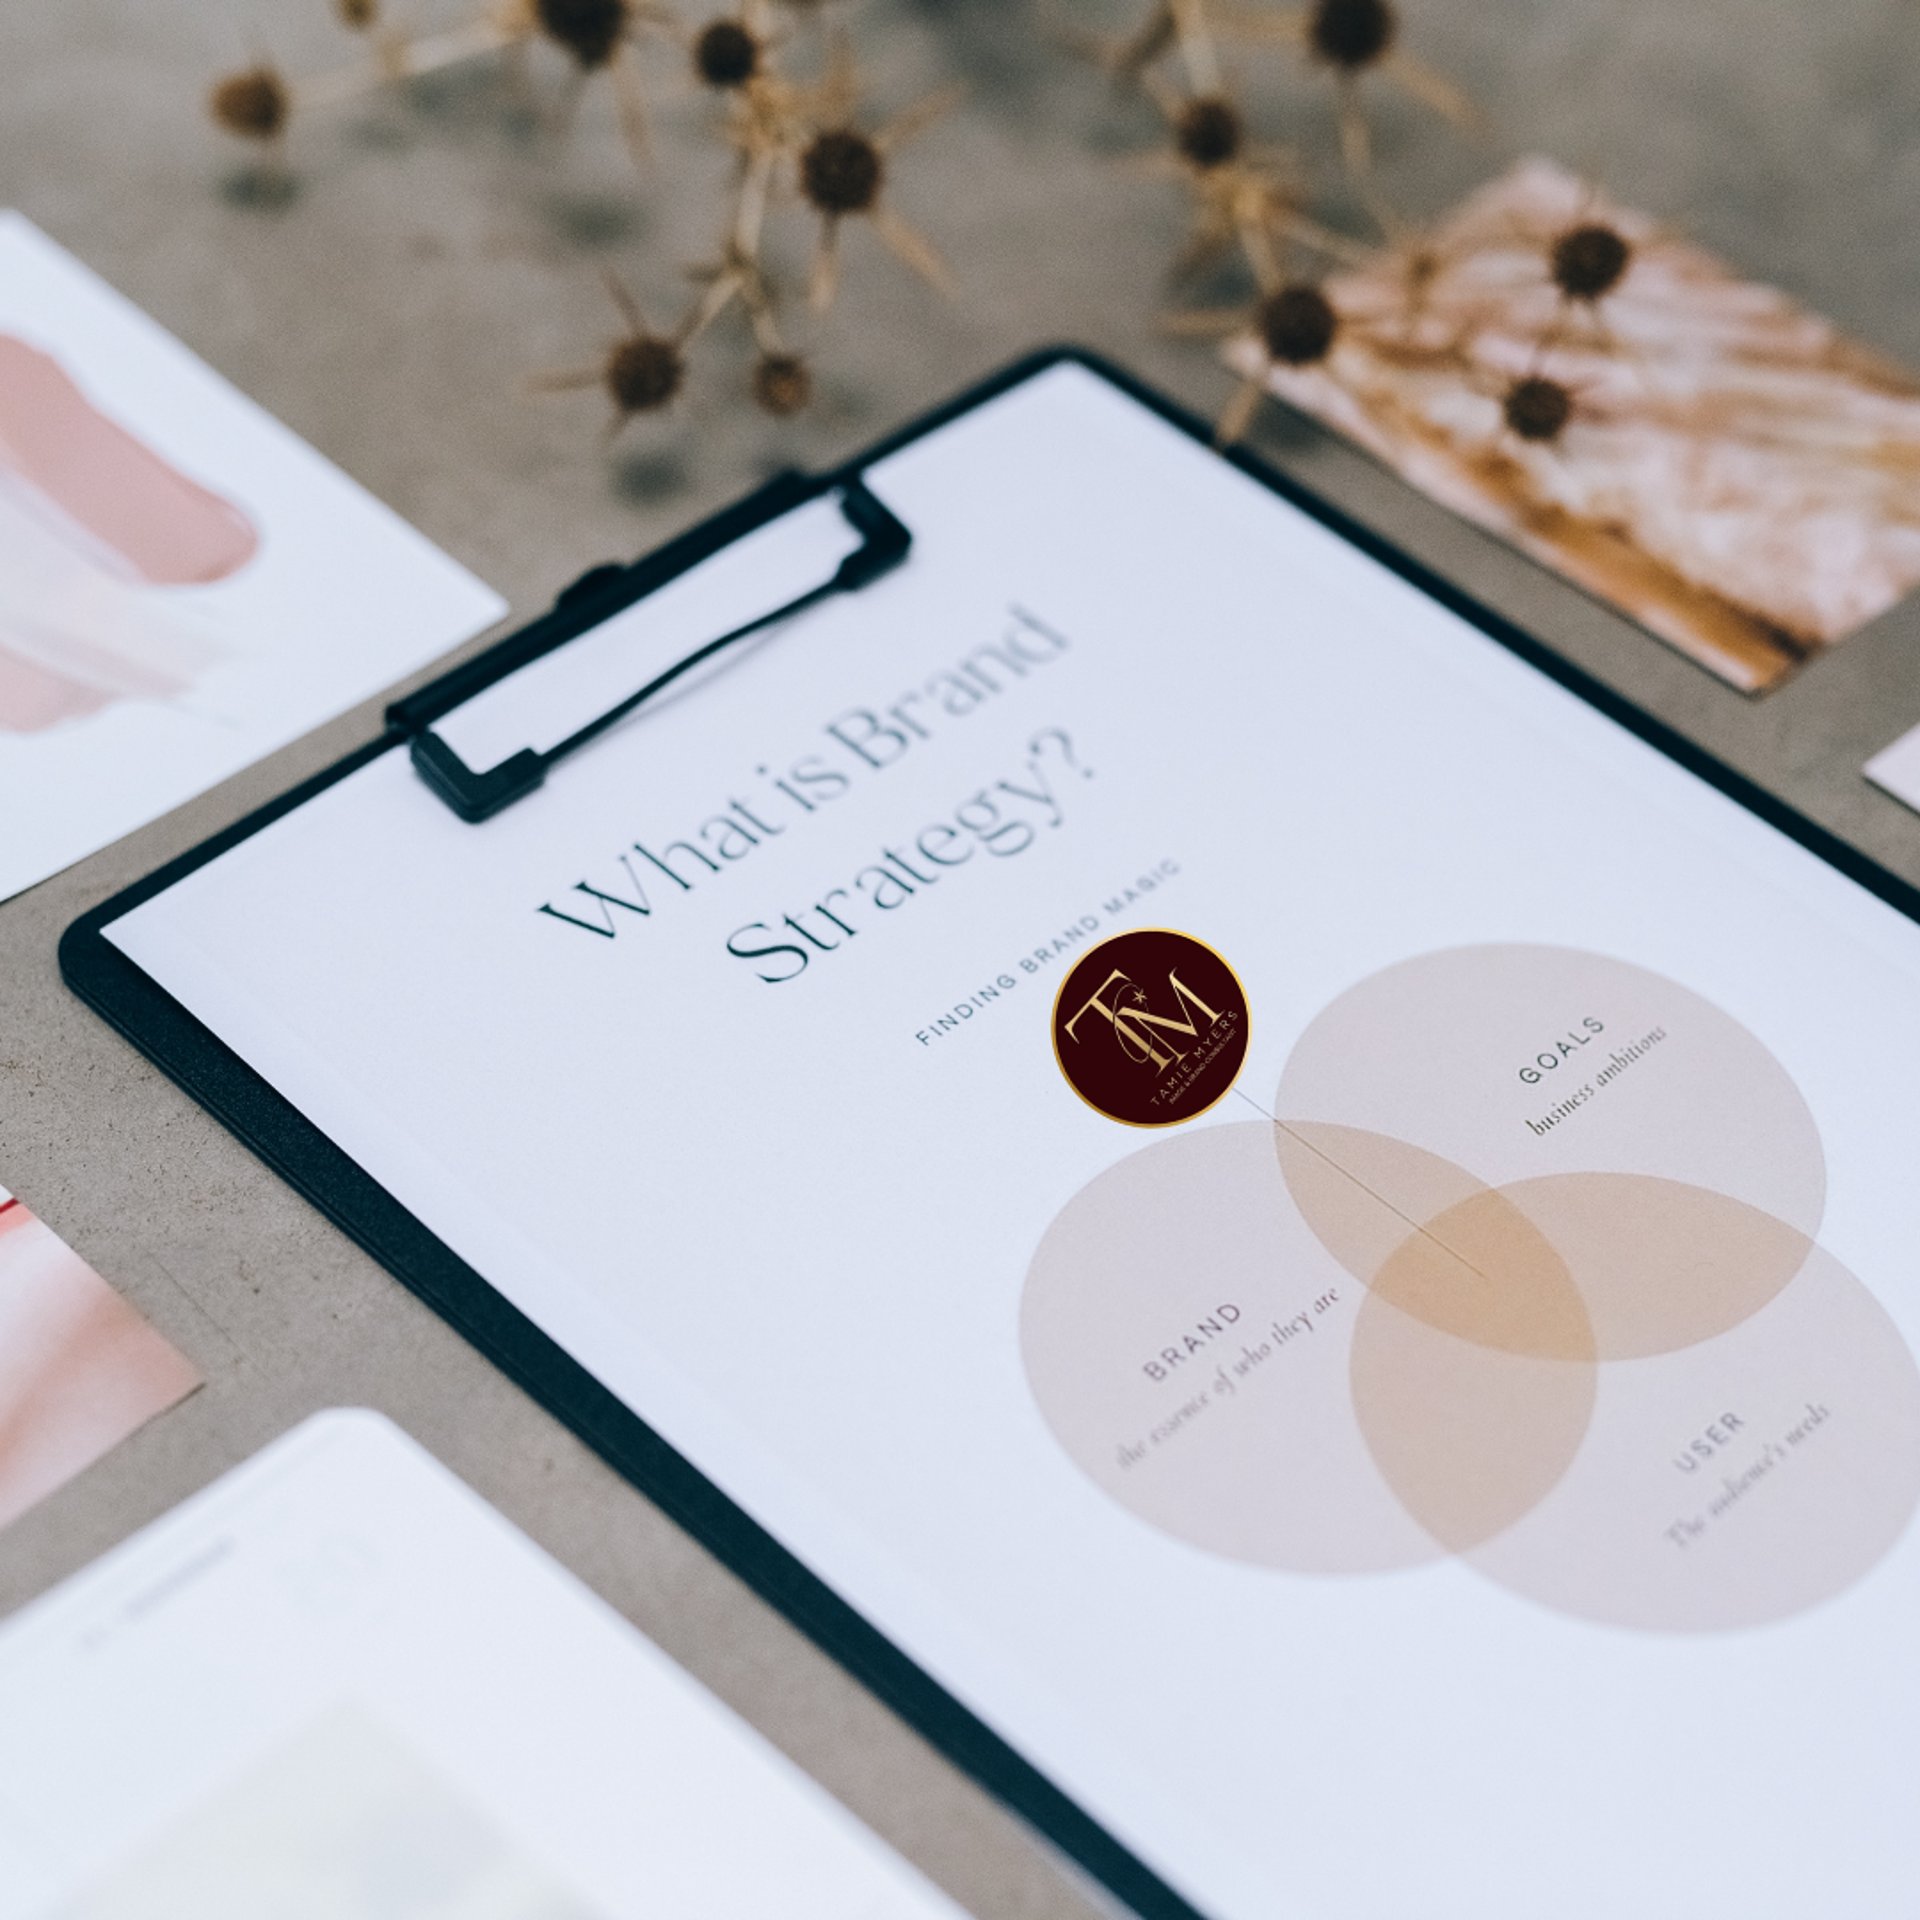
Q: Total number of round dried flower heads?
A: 11